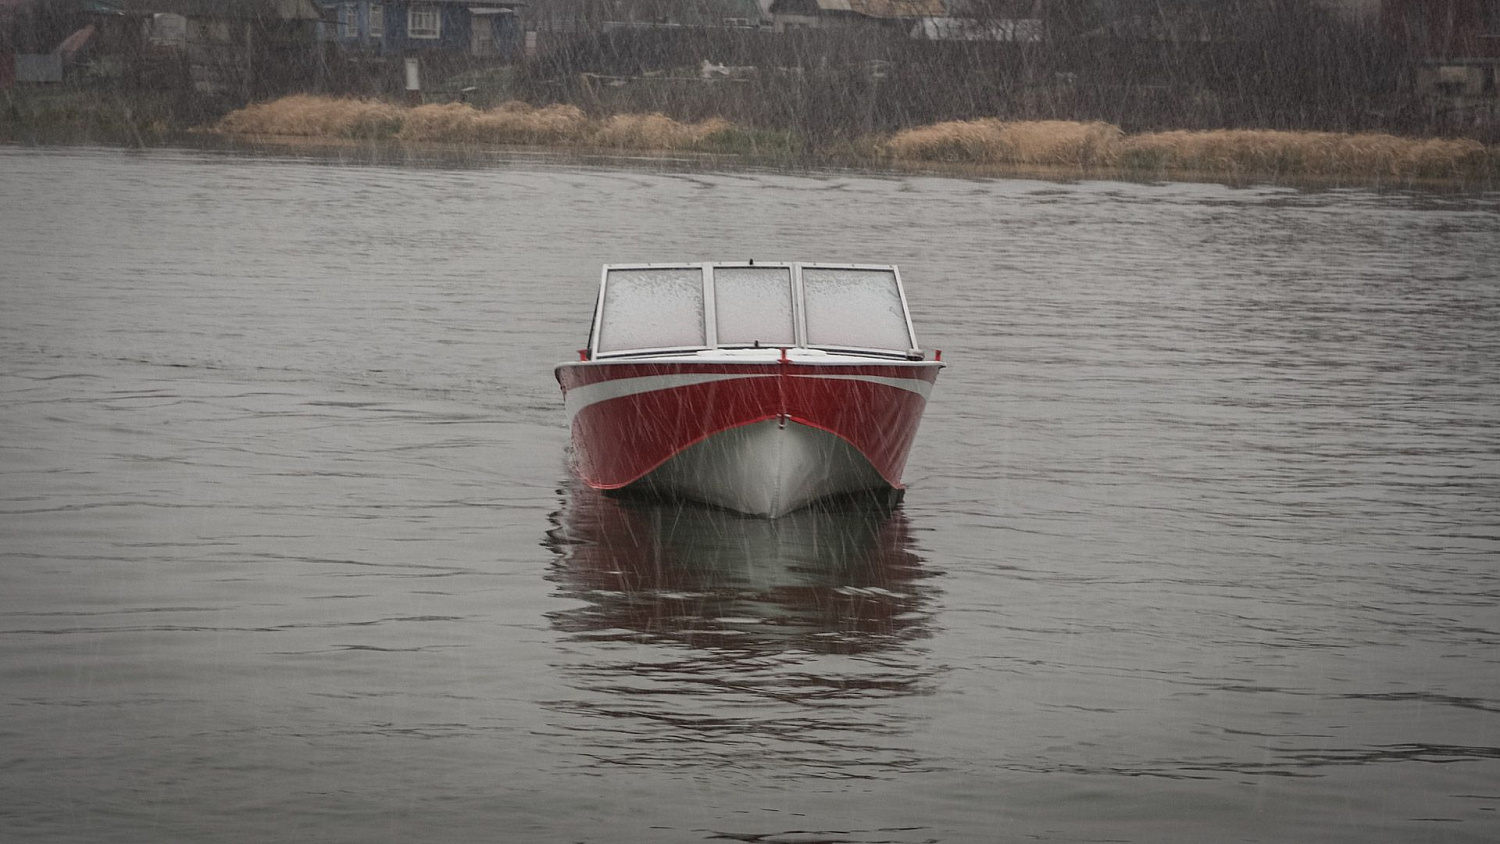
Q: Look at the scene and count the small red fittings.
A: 3